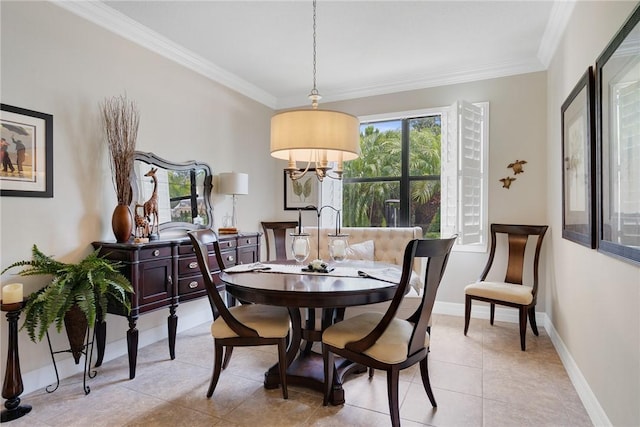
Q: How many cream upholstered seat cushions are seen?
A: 3